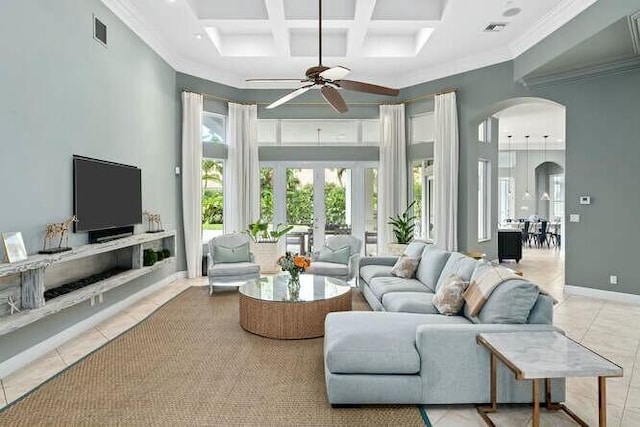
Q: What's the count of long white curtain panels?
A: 4